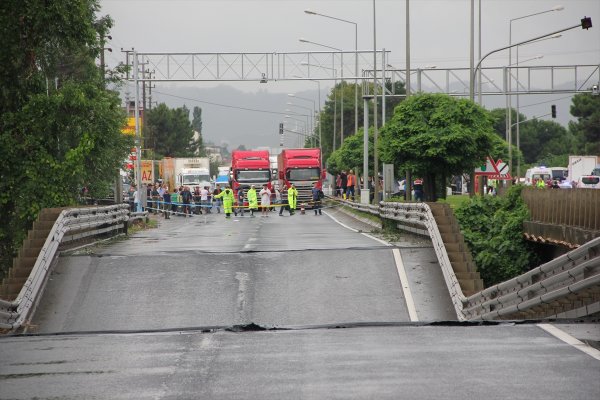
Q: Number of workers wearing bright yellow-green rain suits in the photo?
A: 3